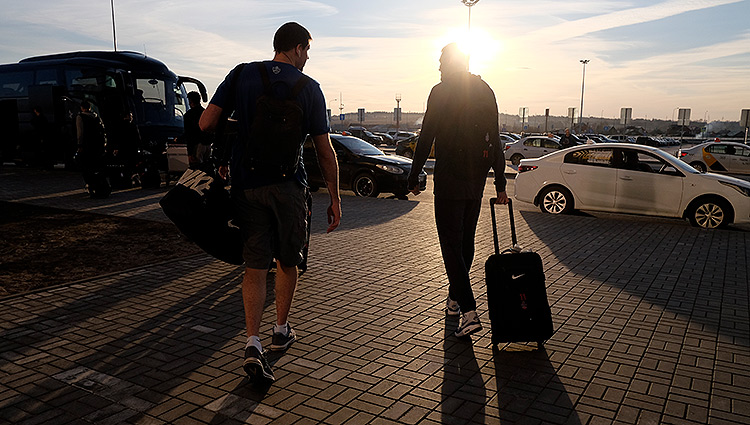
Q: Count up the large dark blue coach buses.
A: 1